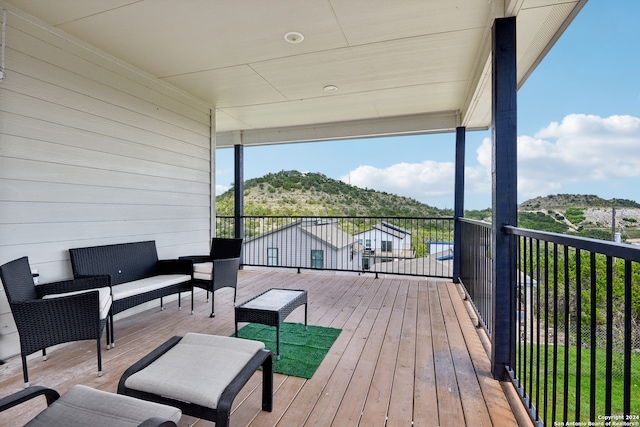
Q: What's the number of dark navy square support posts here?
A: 3